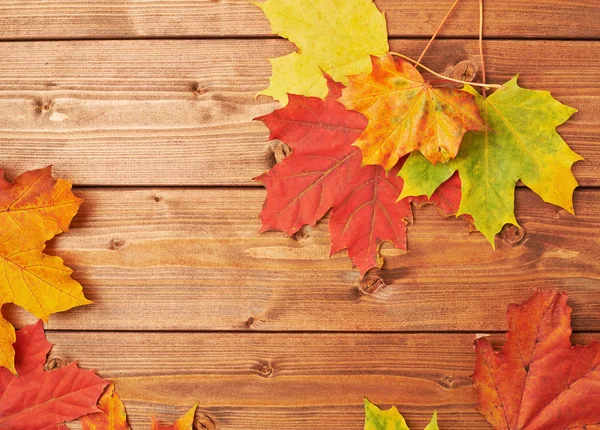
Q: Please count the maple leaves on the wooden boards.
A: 9